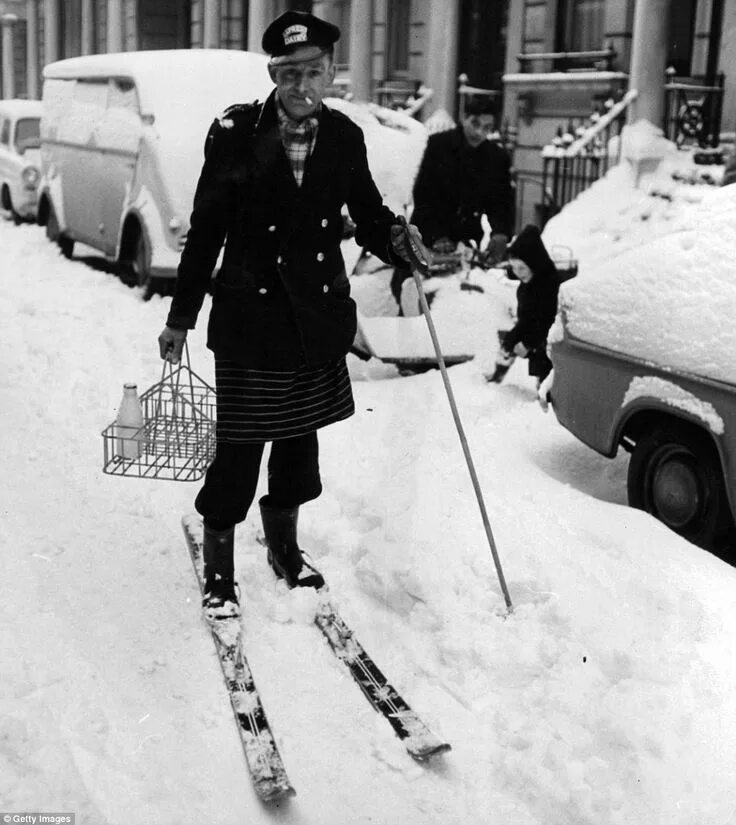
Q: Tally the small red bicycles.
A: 0